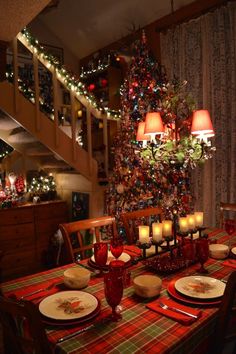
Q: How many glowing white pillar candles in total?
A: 6